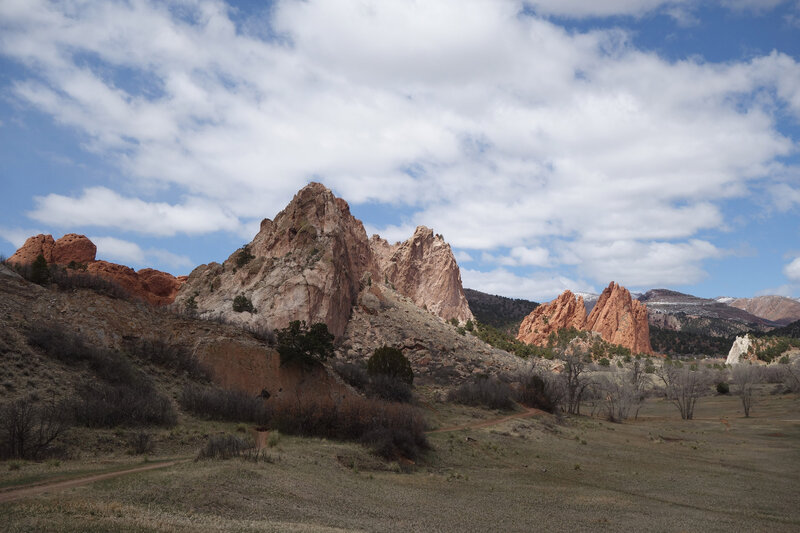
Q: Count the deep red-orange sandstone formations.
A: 2